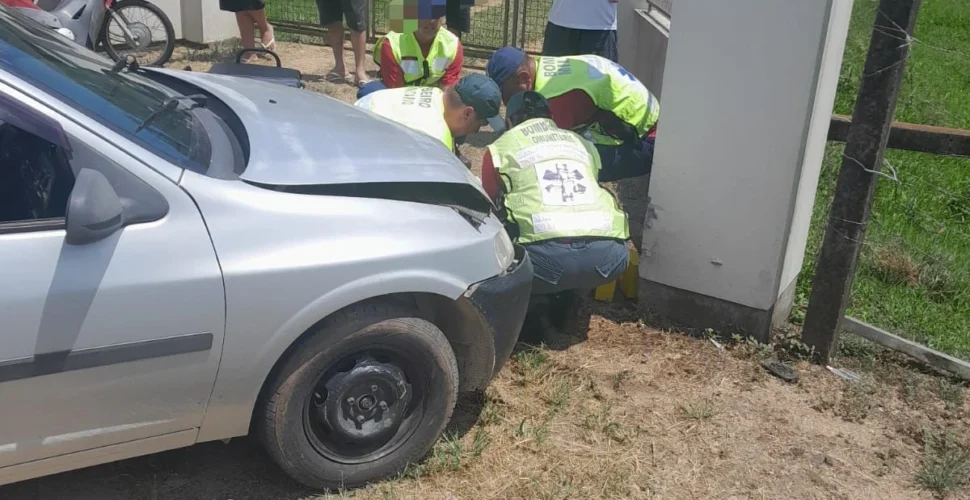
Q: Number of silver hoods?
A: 1